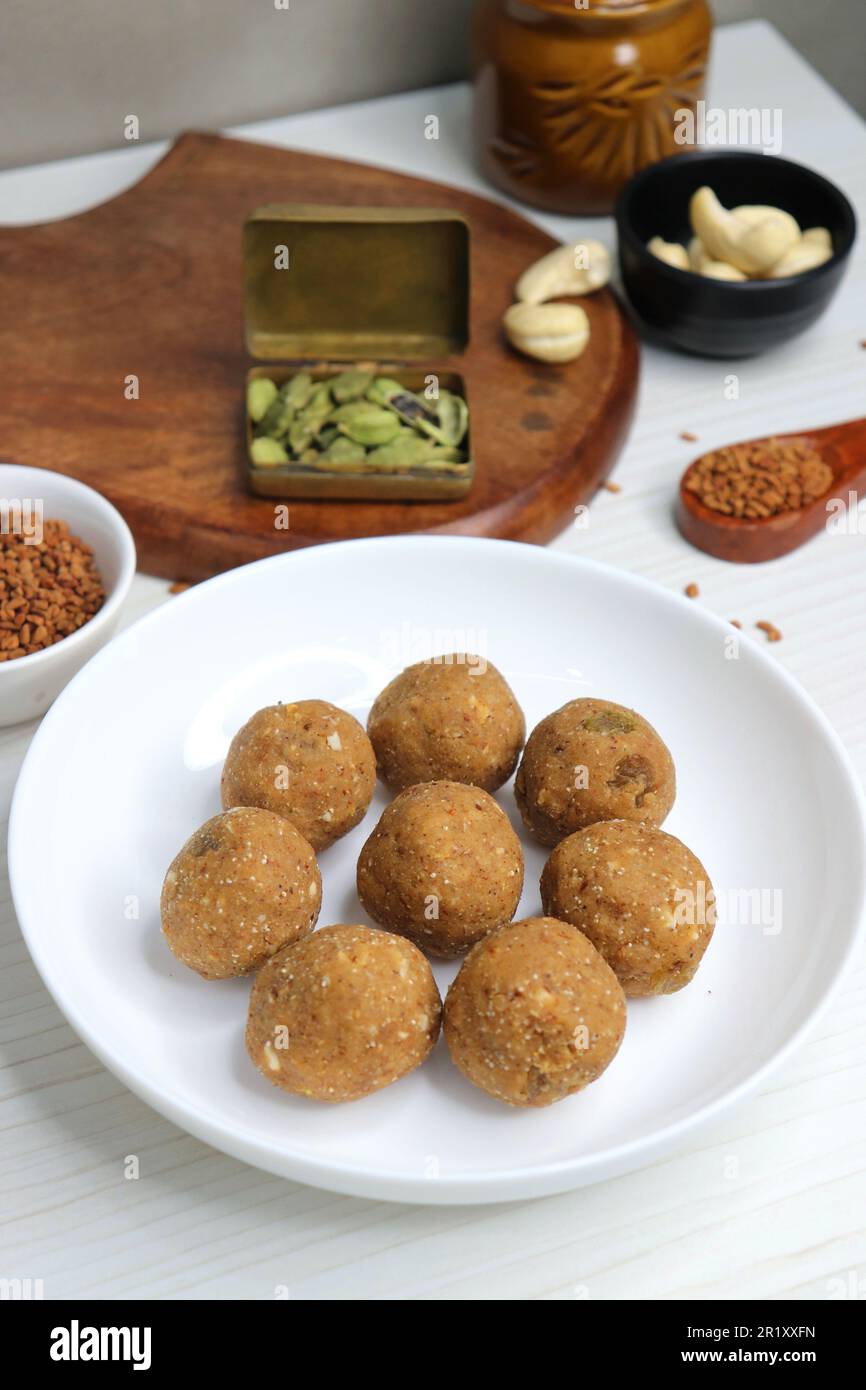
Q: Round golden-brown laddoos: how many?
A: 8